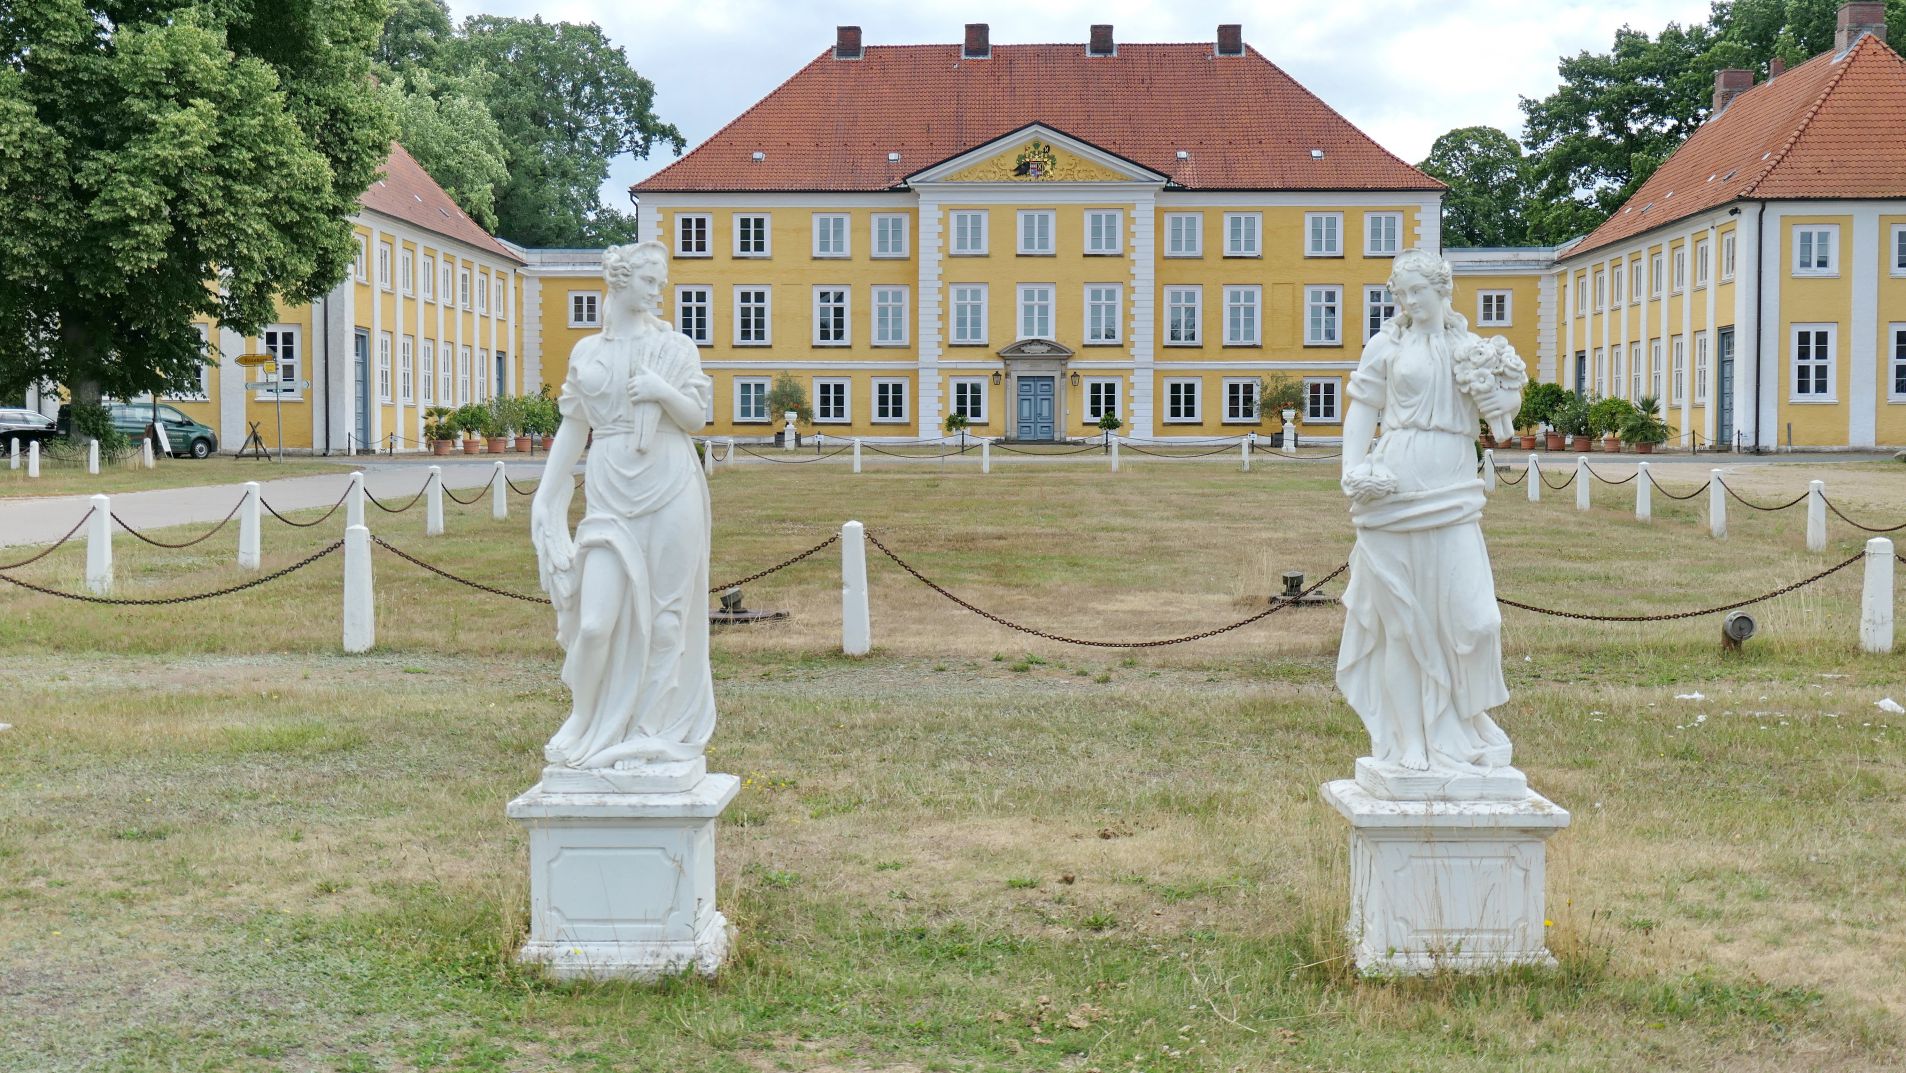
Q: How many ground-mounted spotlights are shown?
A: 3